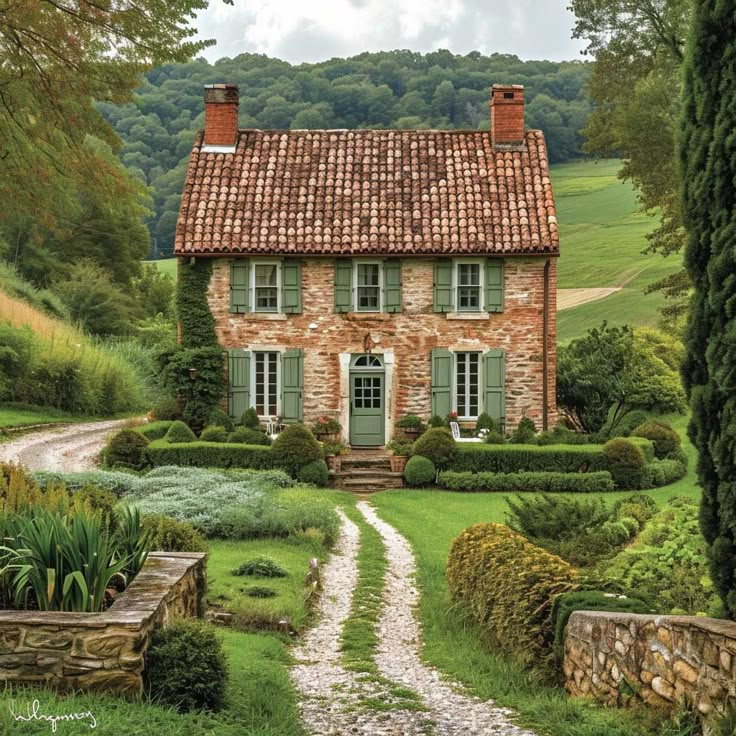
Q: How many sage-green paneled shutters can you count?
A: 10